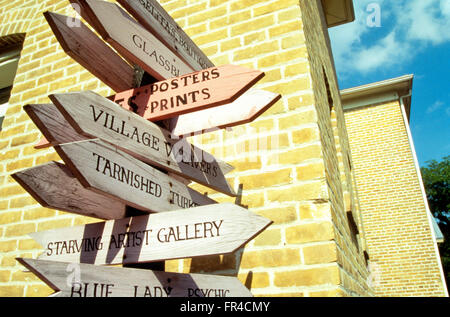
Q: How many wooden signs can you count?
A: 11